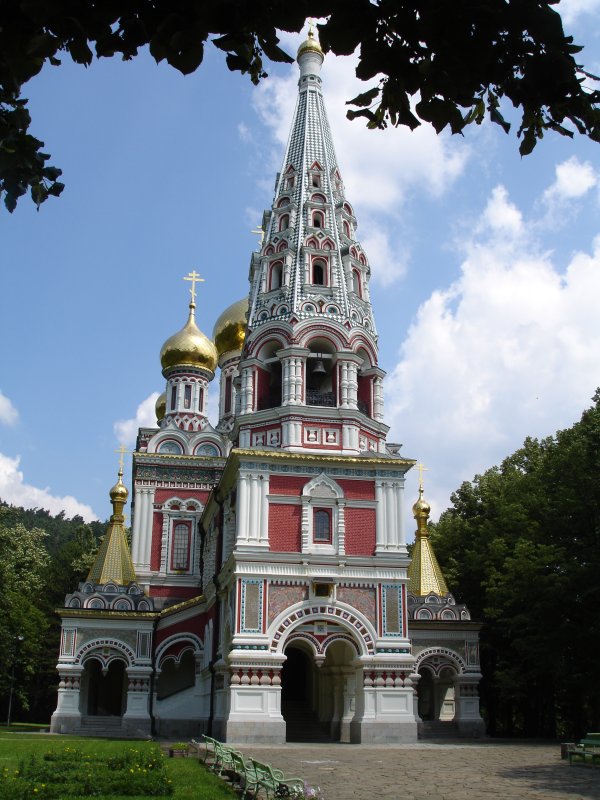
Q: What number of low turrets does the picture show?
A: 2